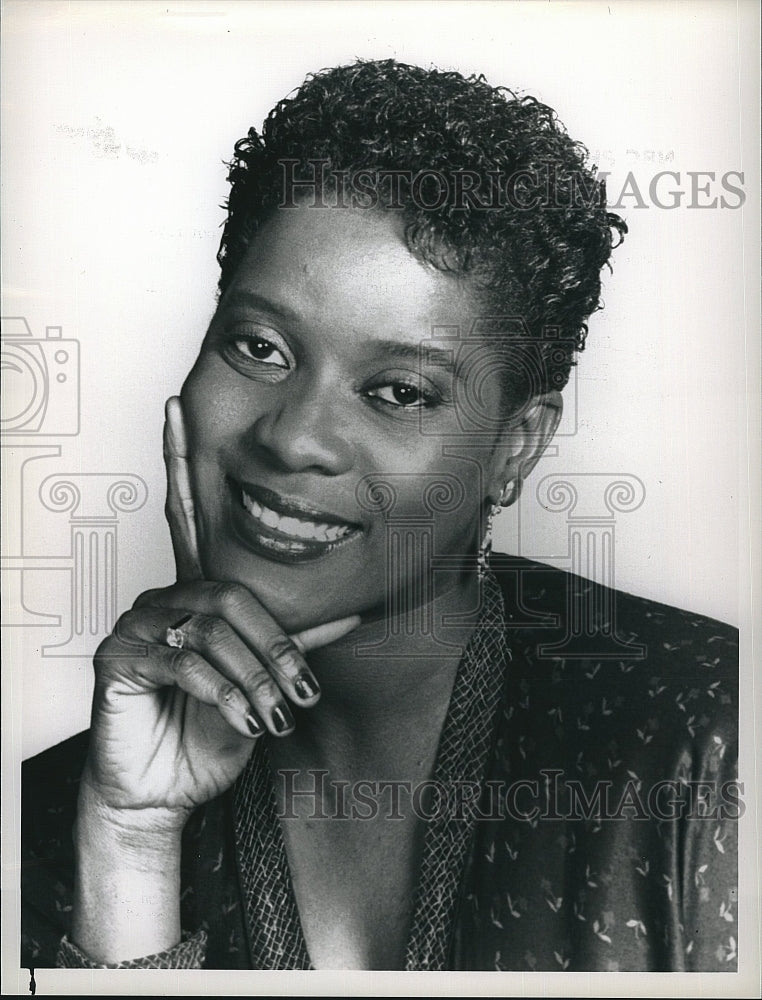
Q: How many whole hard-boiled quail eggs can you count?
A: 0